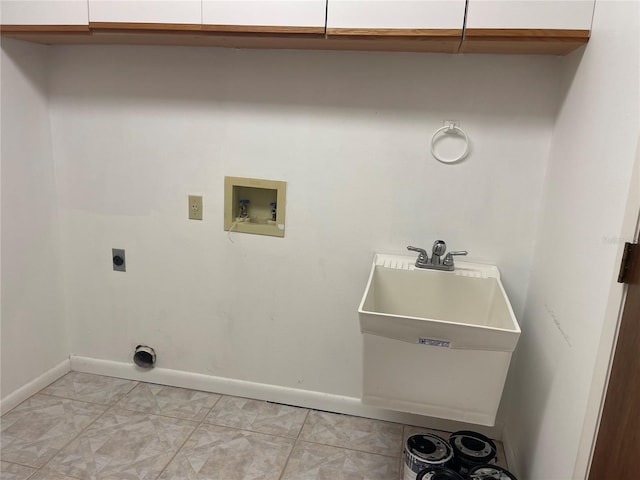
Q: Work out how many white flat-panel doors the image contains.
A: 5